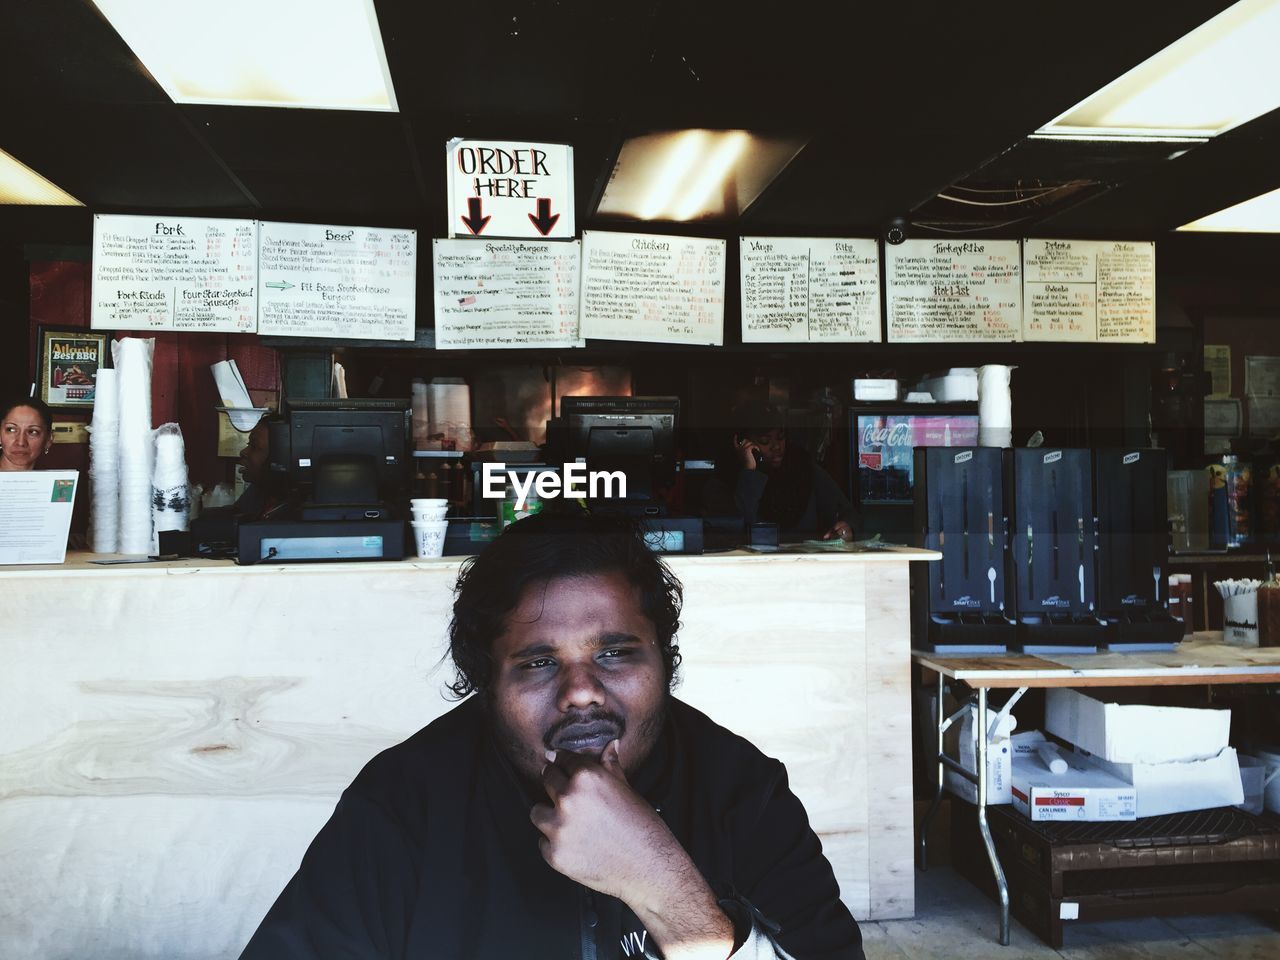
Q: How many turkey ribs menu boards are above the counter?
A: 1